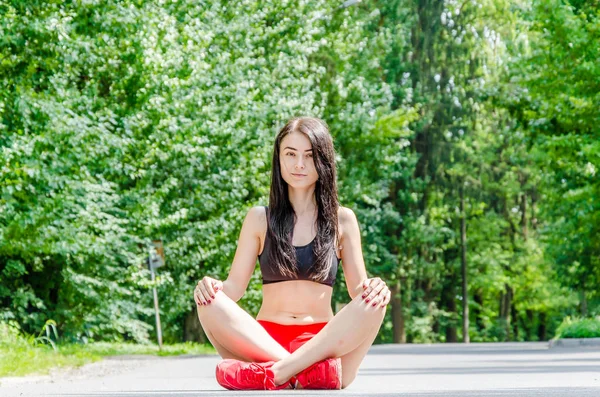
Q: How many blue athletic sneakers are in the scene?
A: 0